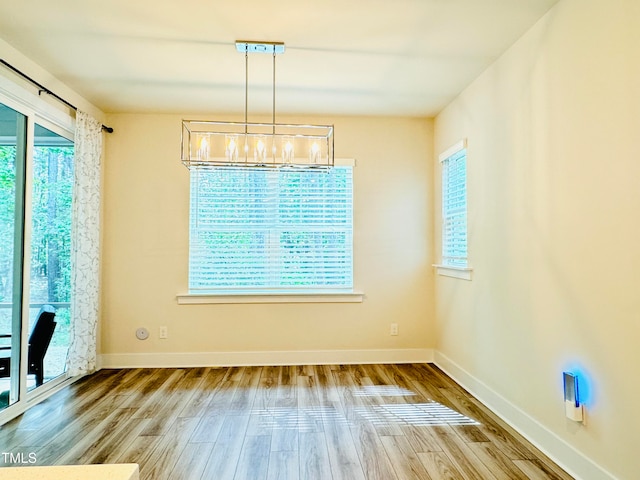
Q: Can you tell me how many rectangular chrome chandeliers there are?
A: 1